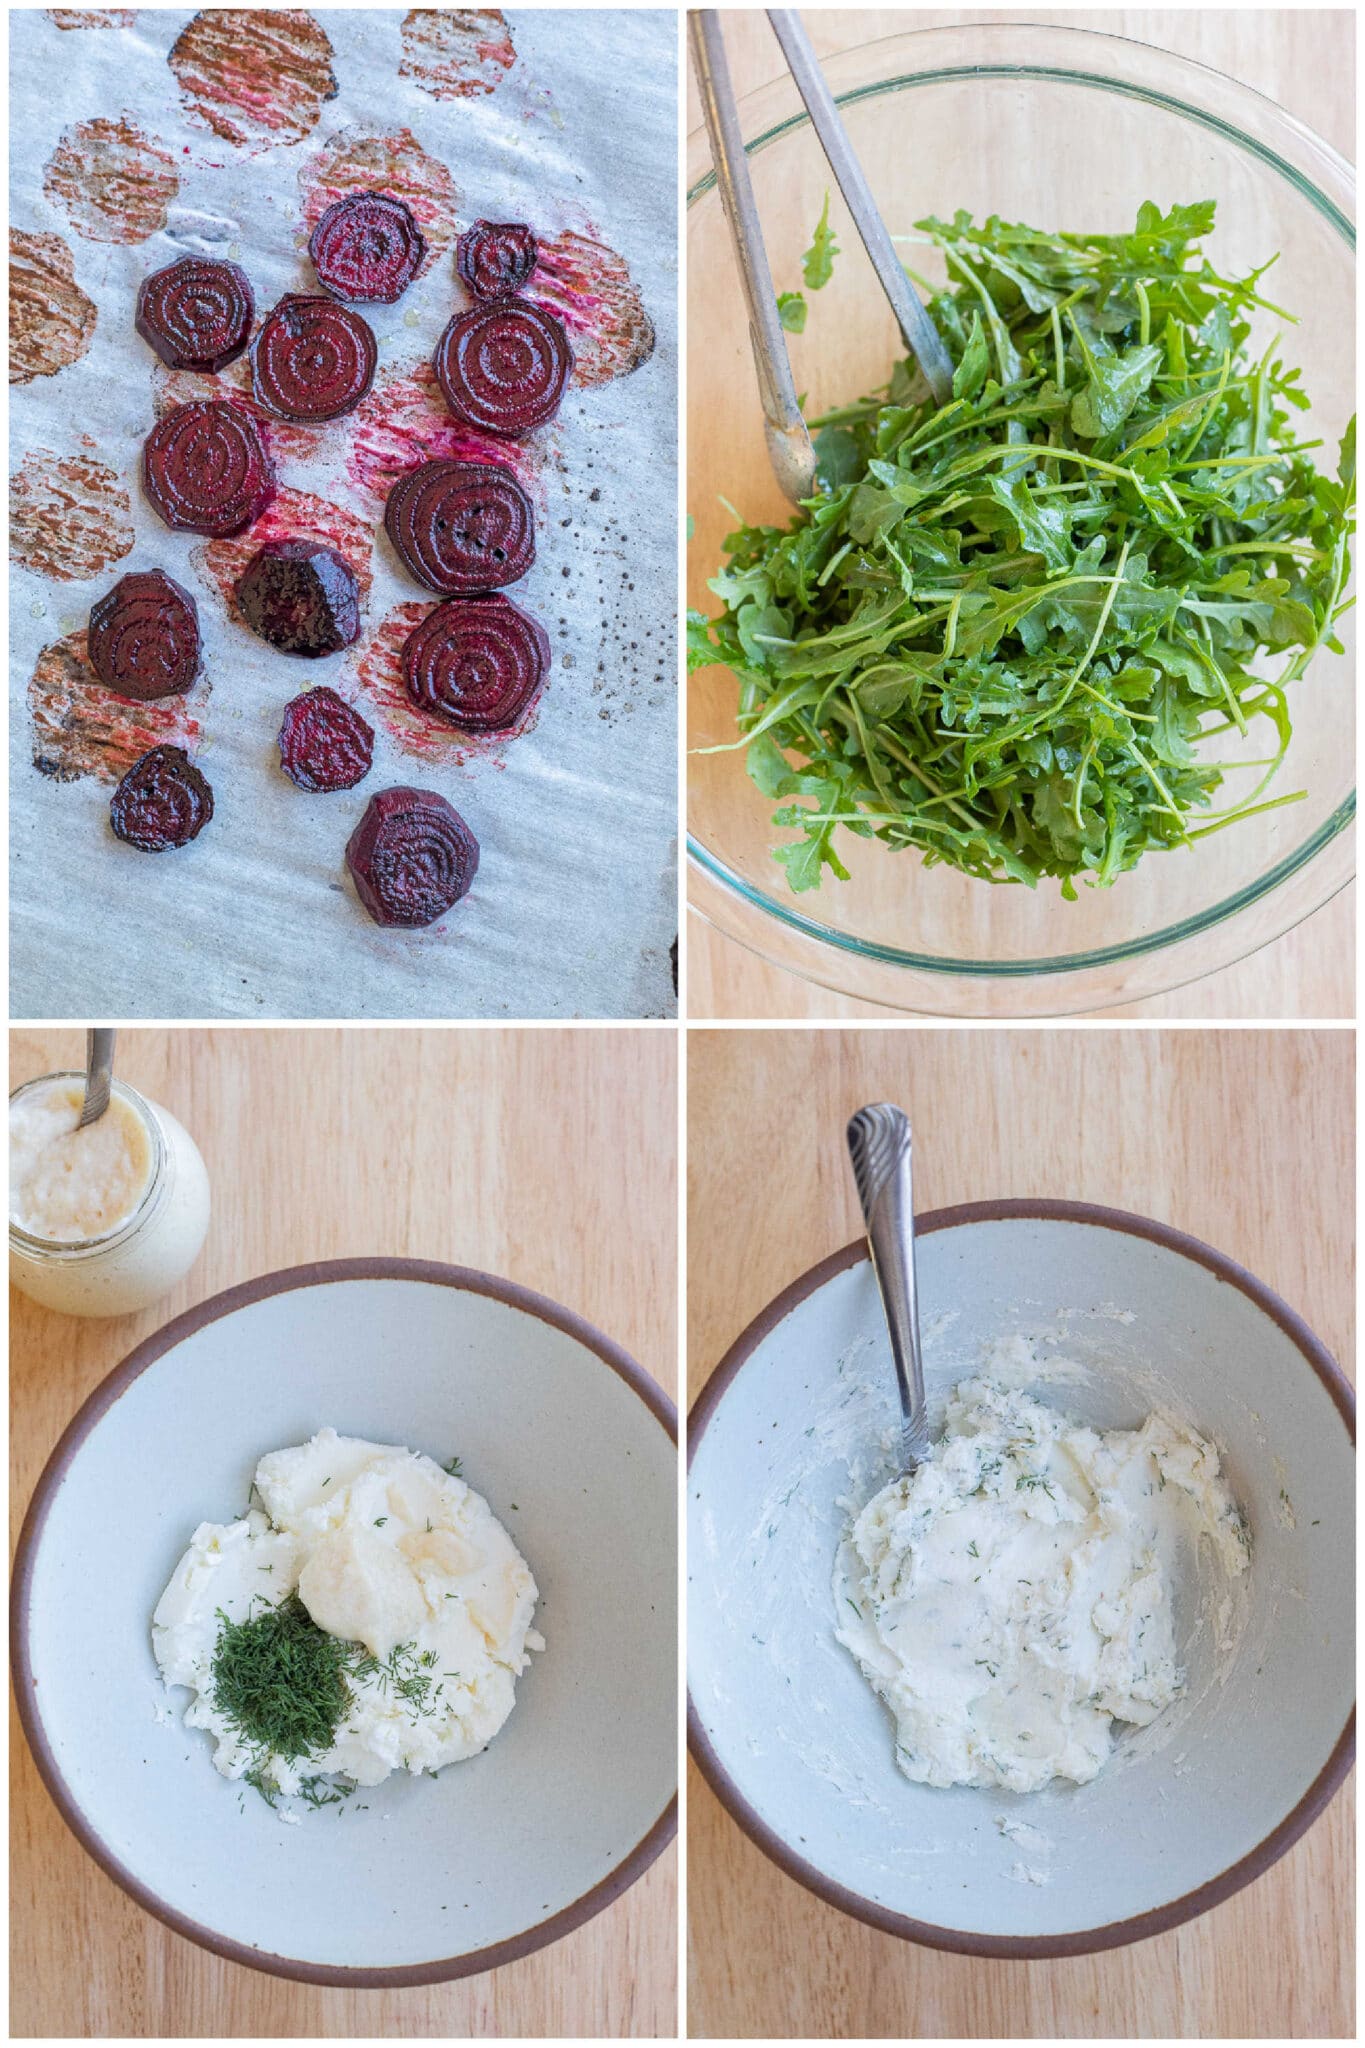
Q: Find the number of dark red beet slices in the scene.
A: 13